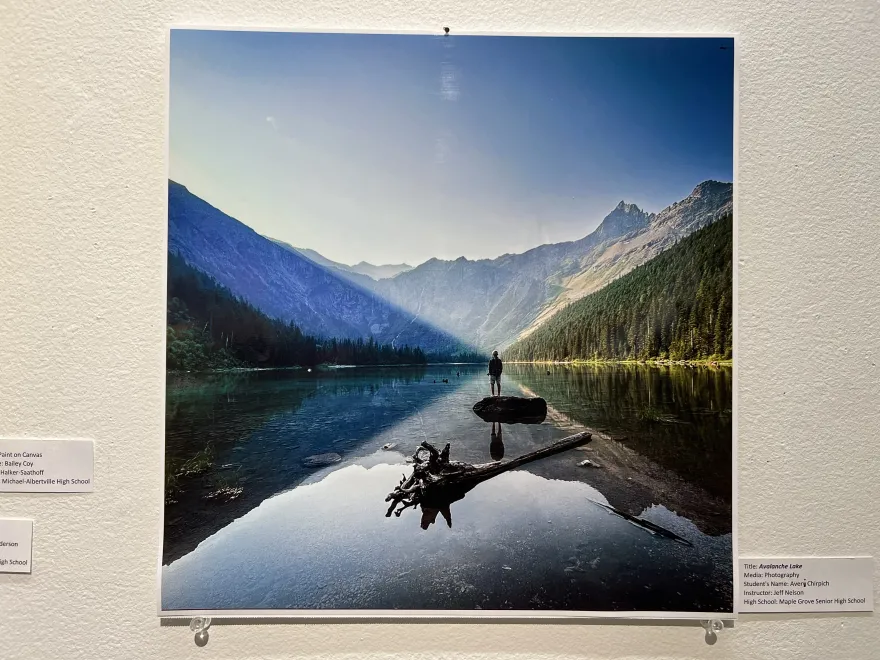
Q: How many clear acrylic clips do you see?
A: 2